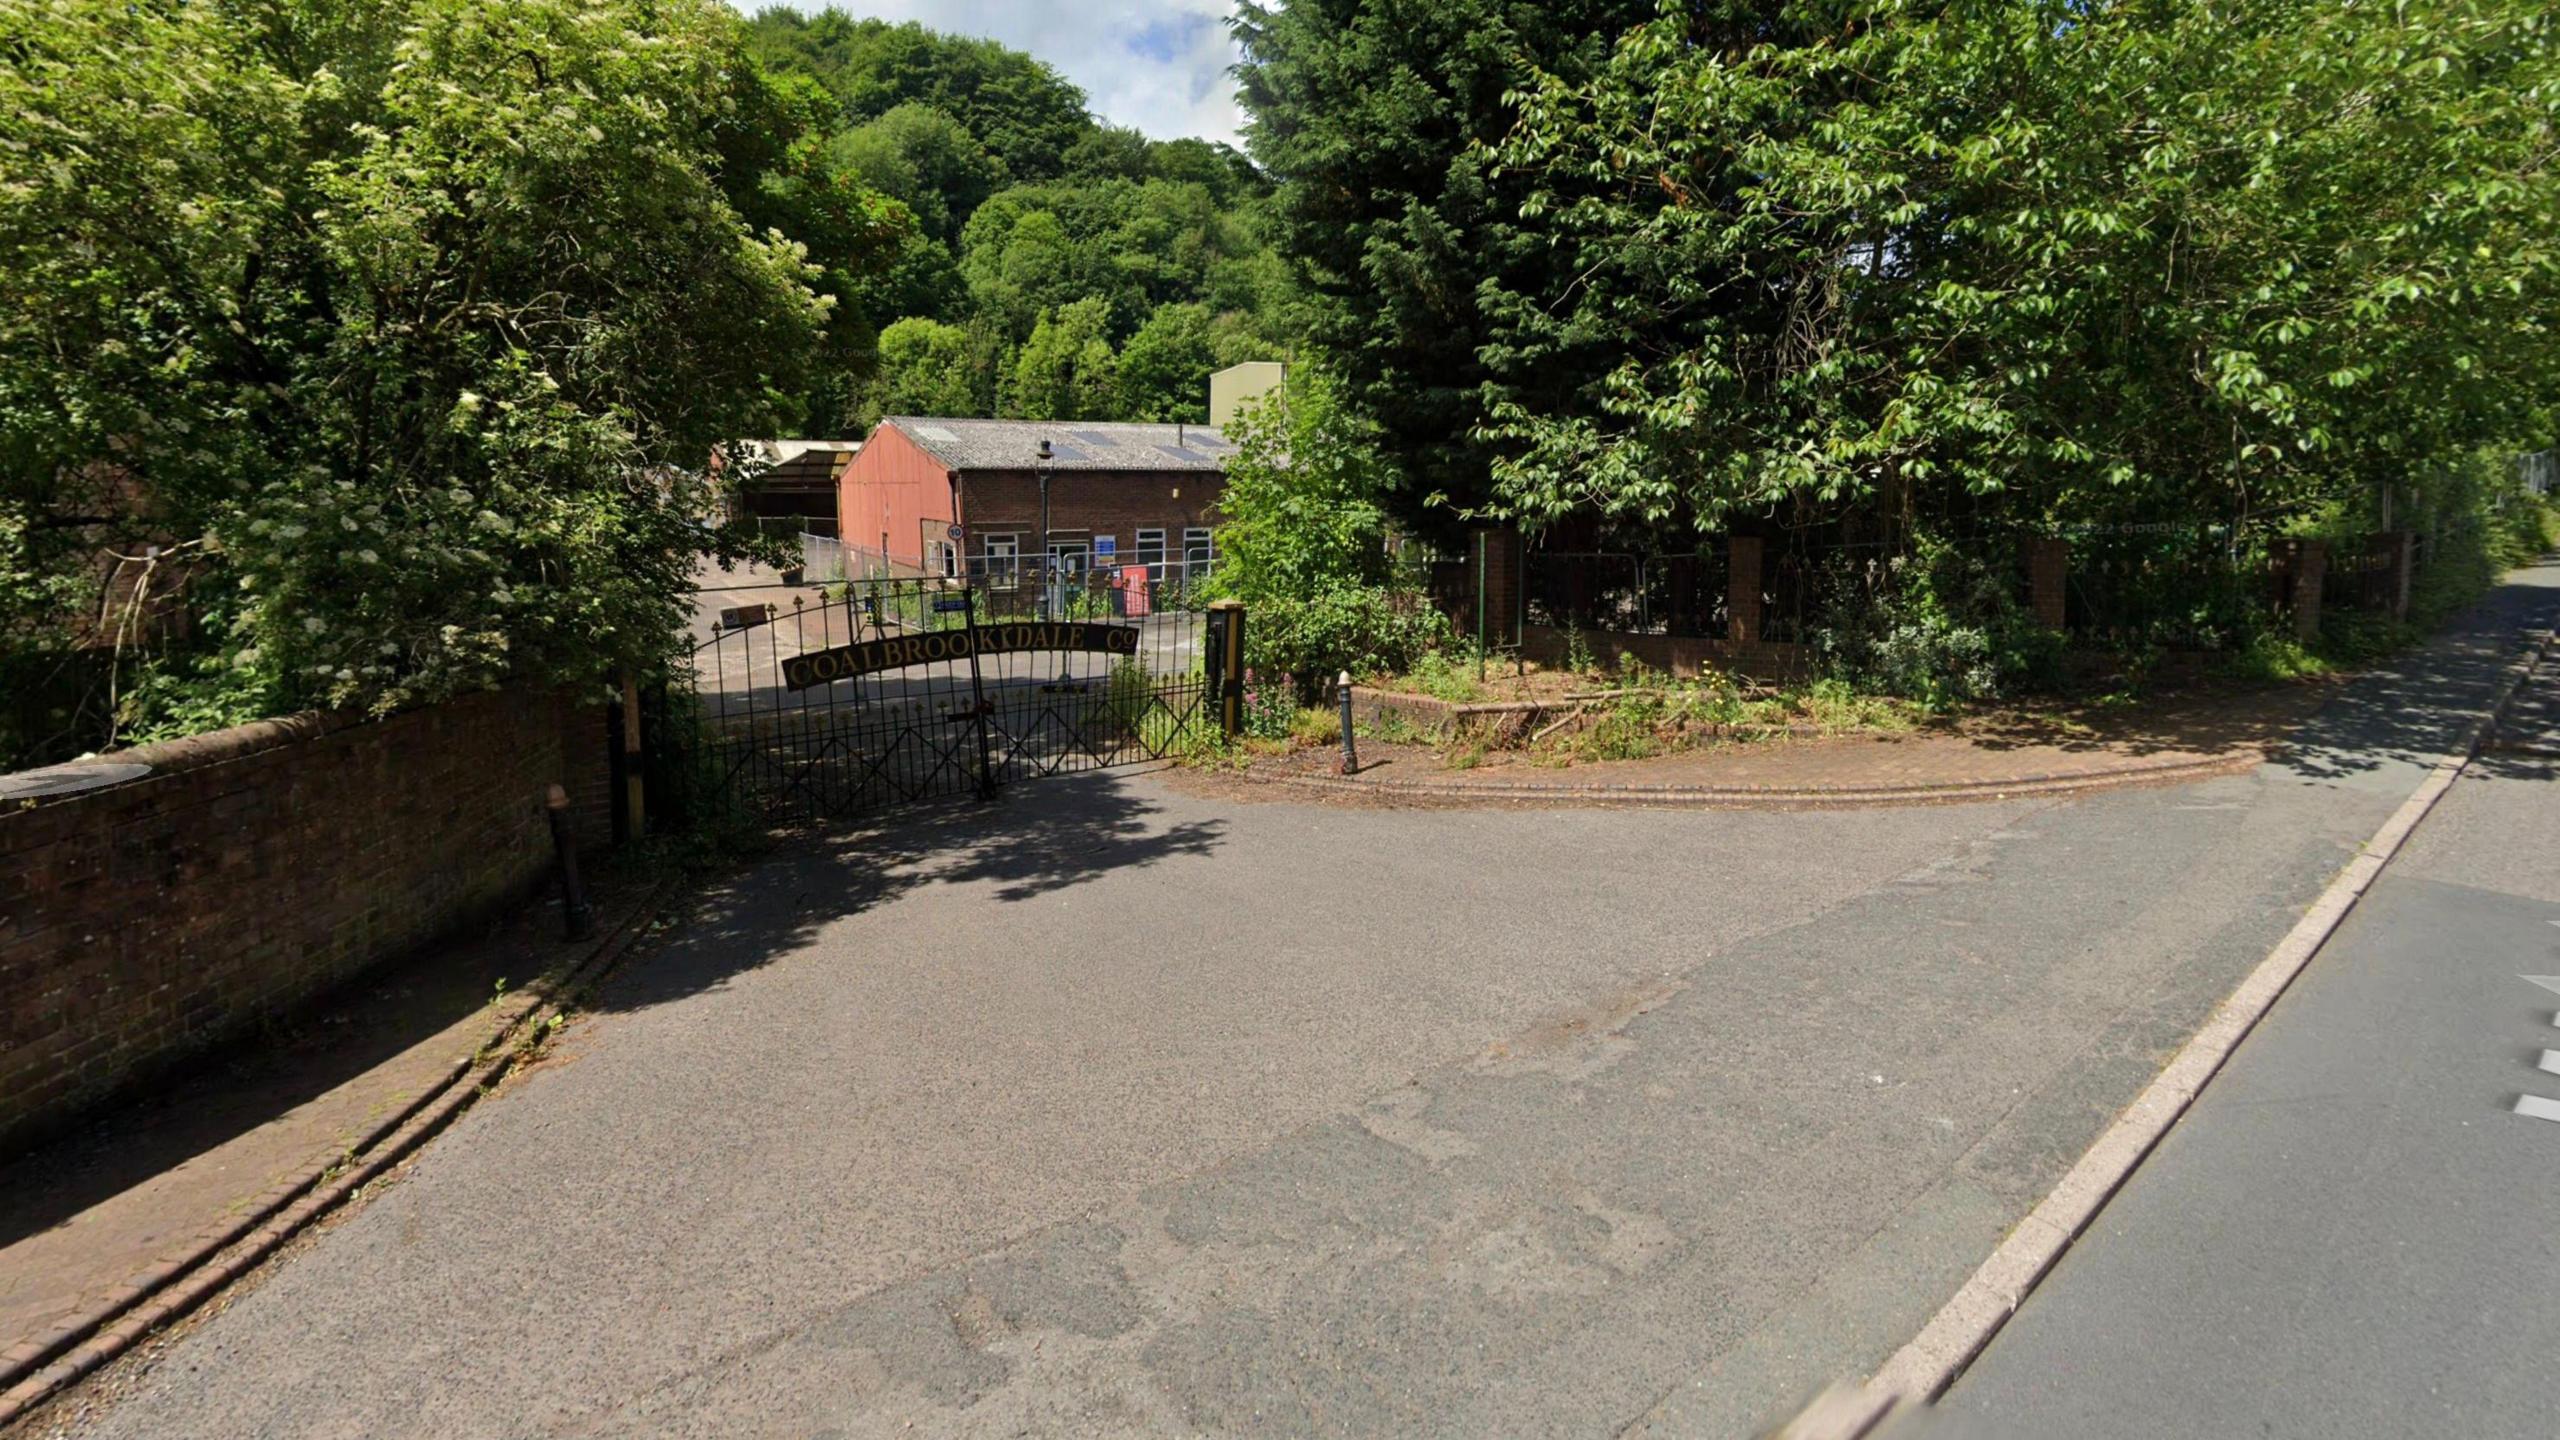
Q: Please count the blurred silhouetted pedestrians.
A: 0